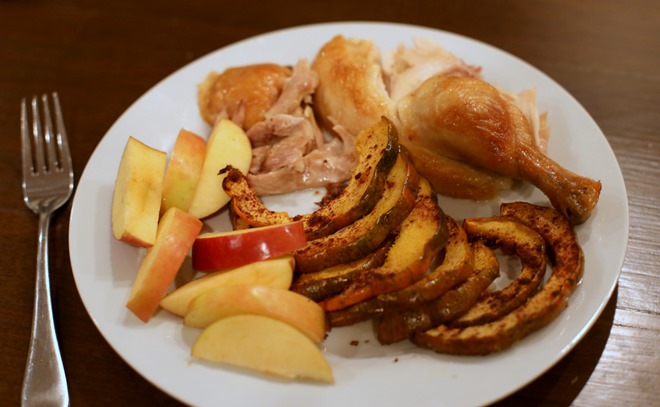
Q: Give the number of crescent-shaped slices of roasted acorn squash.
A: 8